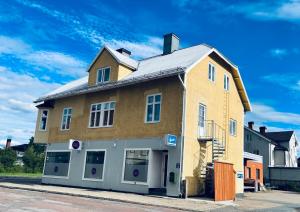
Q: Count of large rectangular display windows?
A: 3